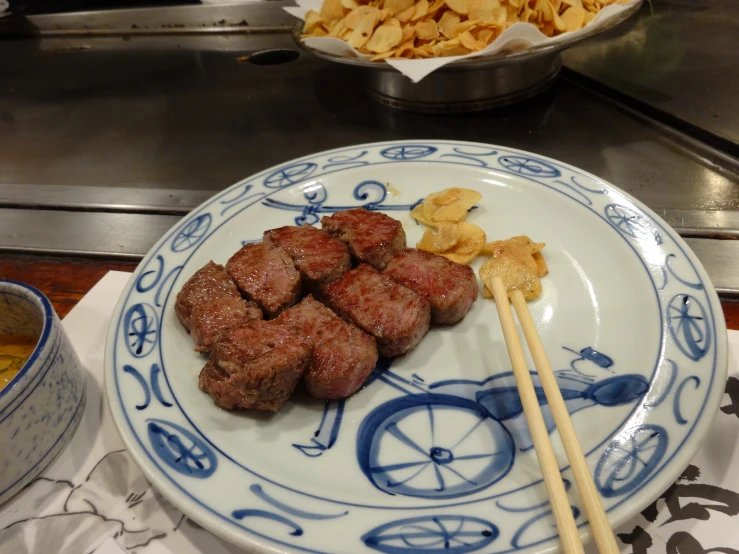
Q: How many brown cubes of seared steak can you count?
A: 8